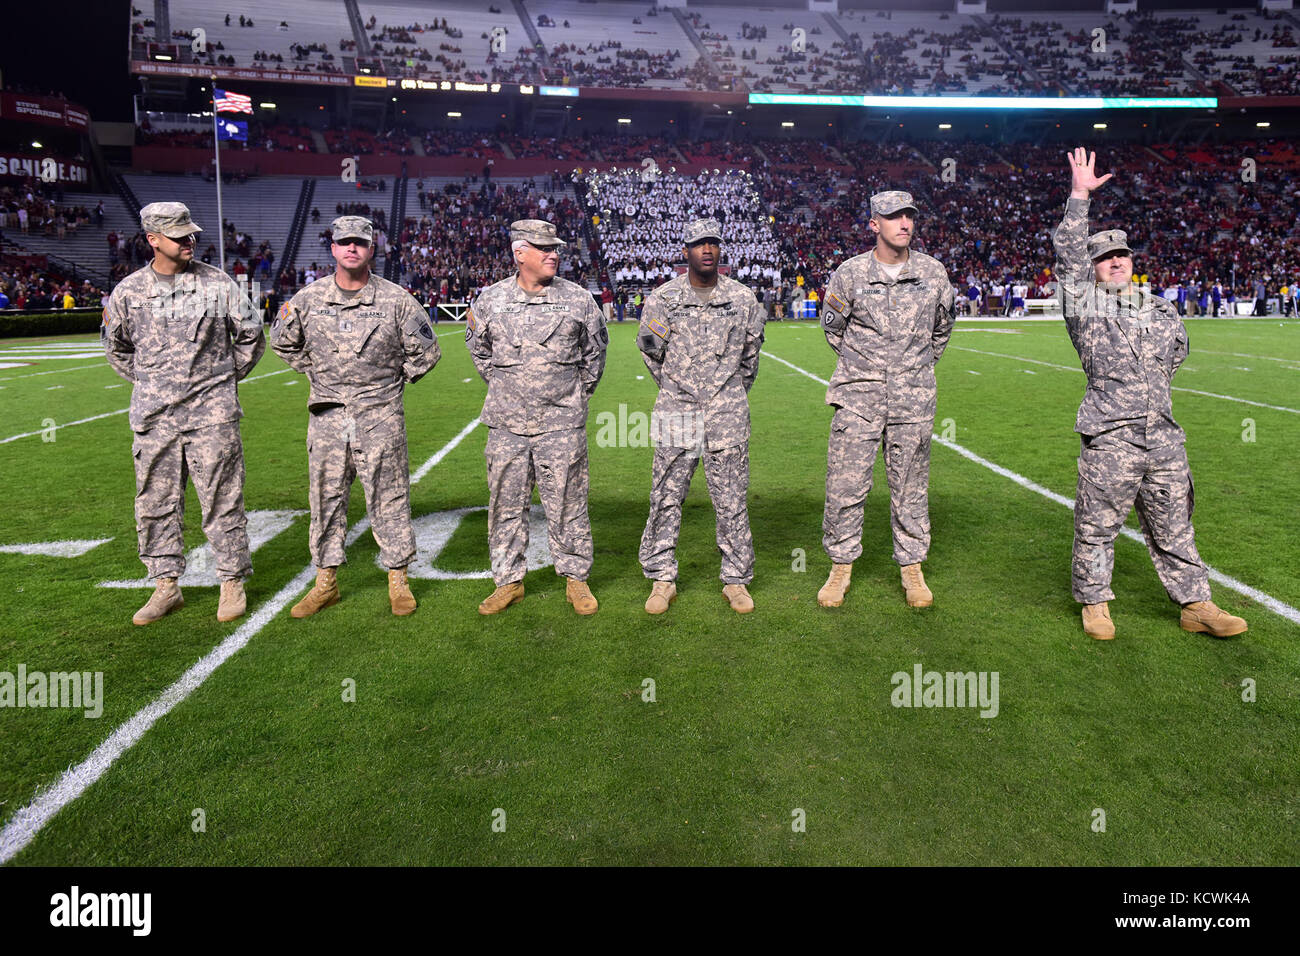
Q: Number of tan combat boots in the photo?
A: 12